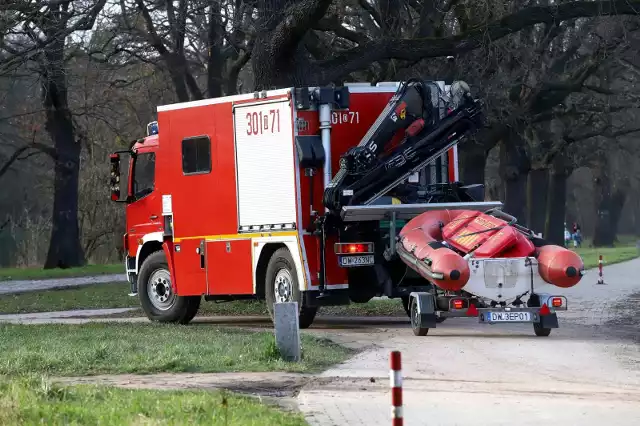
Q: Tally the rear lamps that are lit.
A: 3